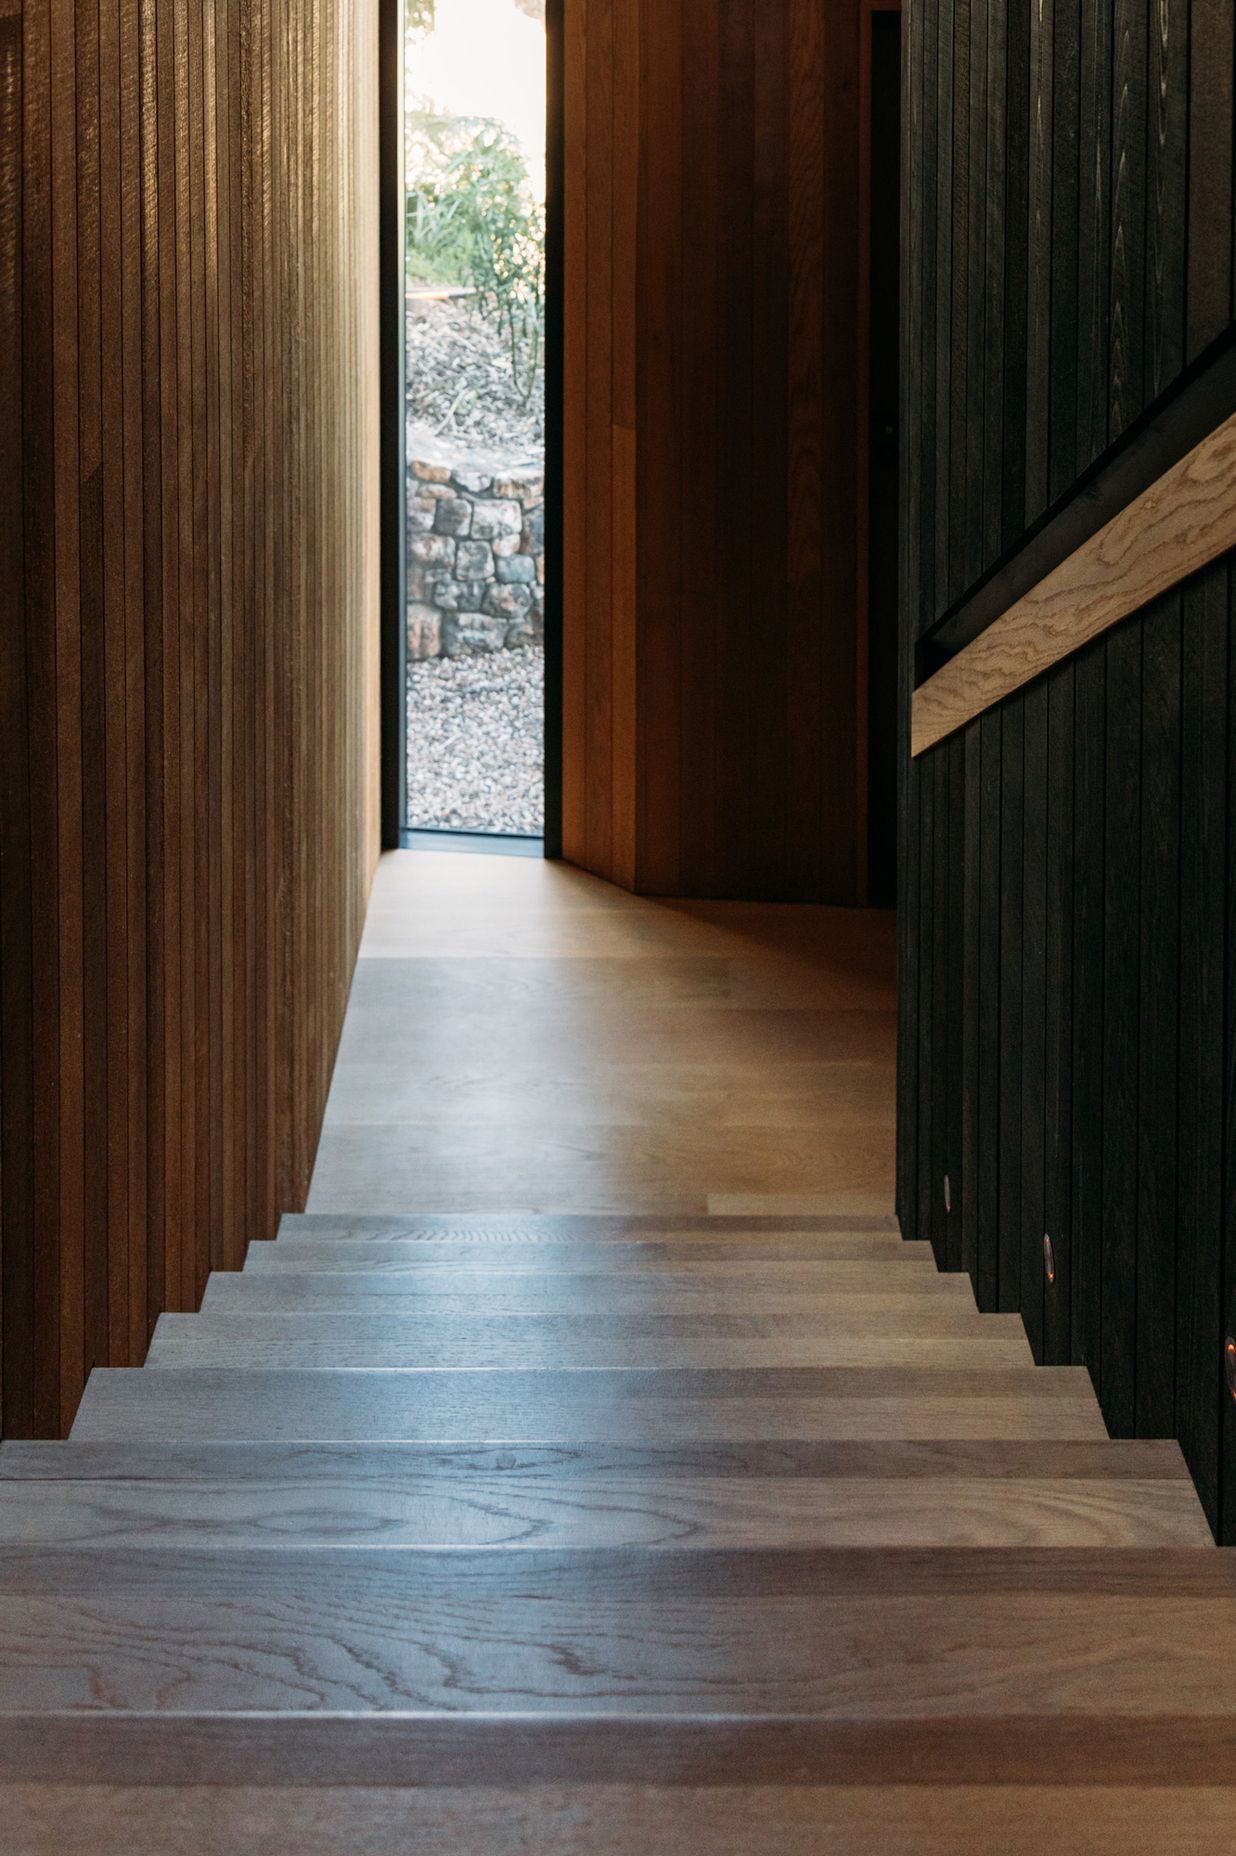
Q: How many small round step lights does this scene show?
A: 3